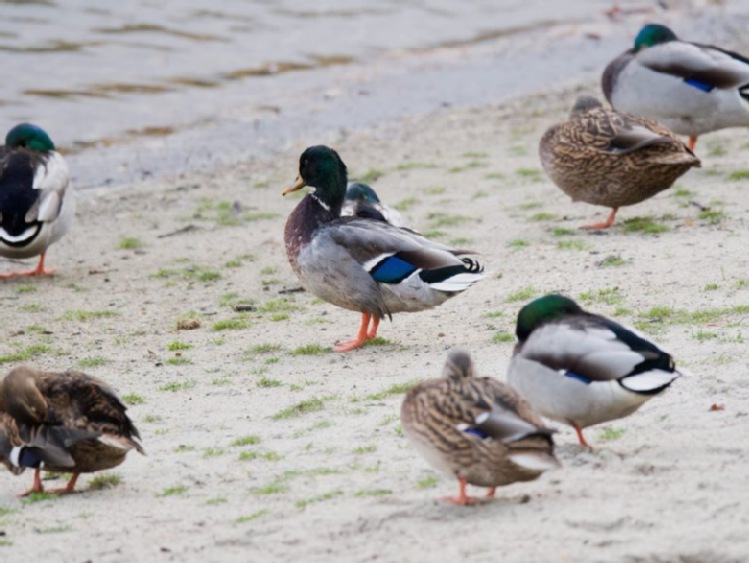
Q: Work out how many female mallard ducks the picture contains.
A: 3